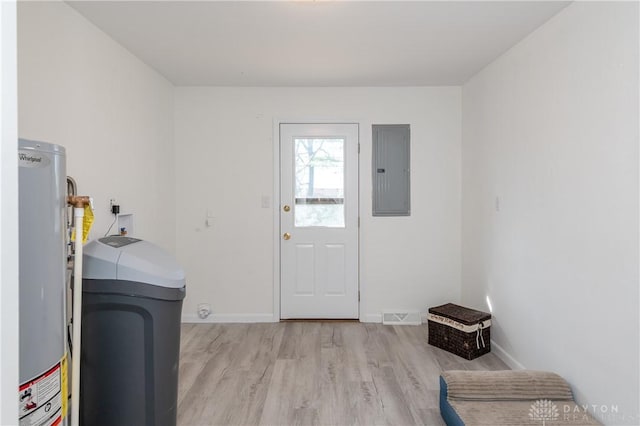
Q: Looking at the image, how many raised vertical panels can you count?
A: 2